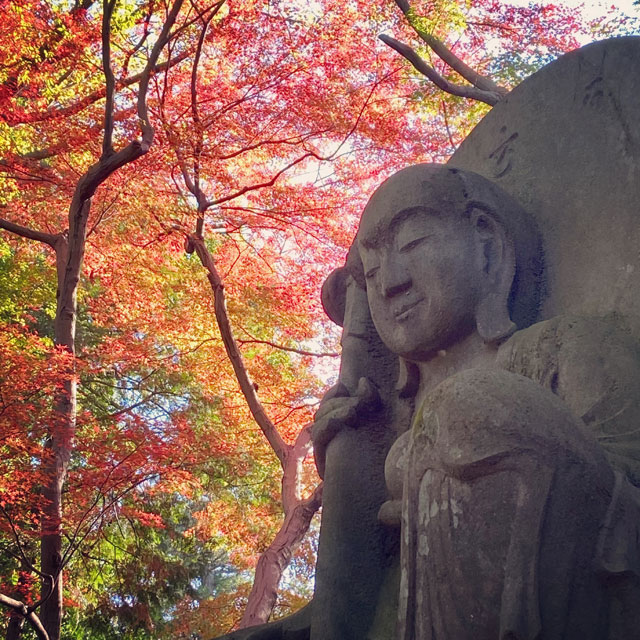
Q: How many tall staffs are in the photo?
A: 1